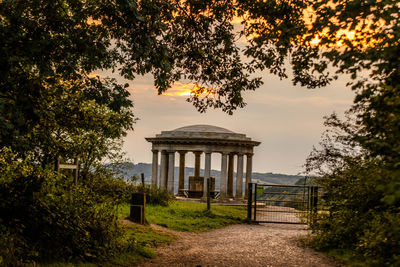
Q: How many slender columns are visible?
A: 10